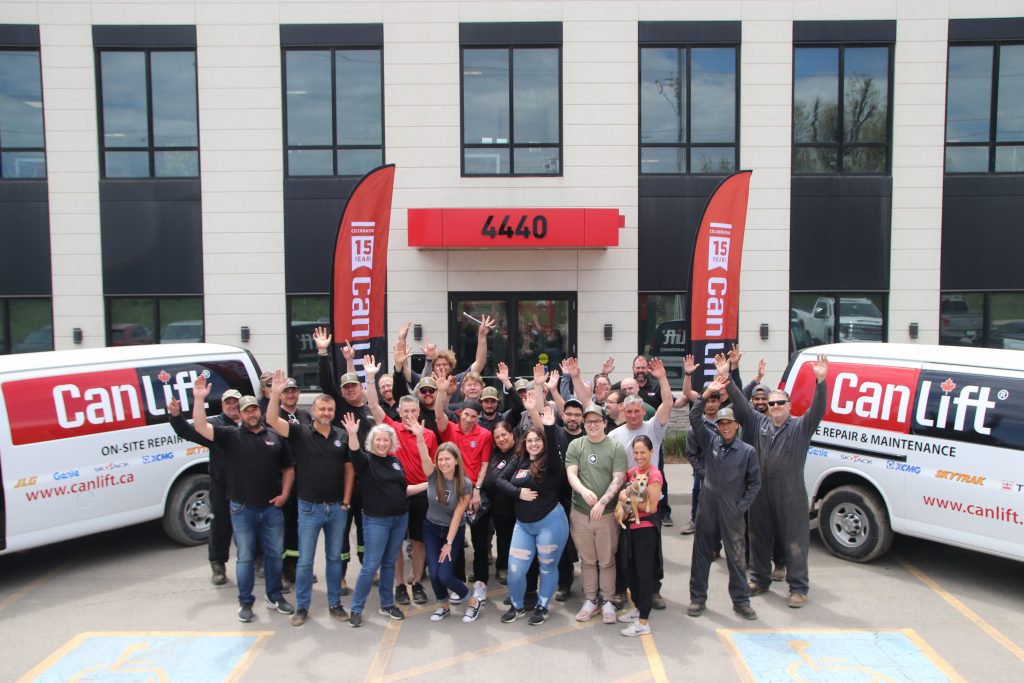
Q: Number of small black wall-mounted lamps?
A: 6